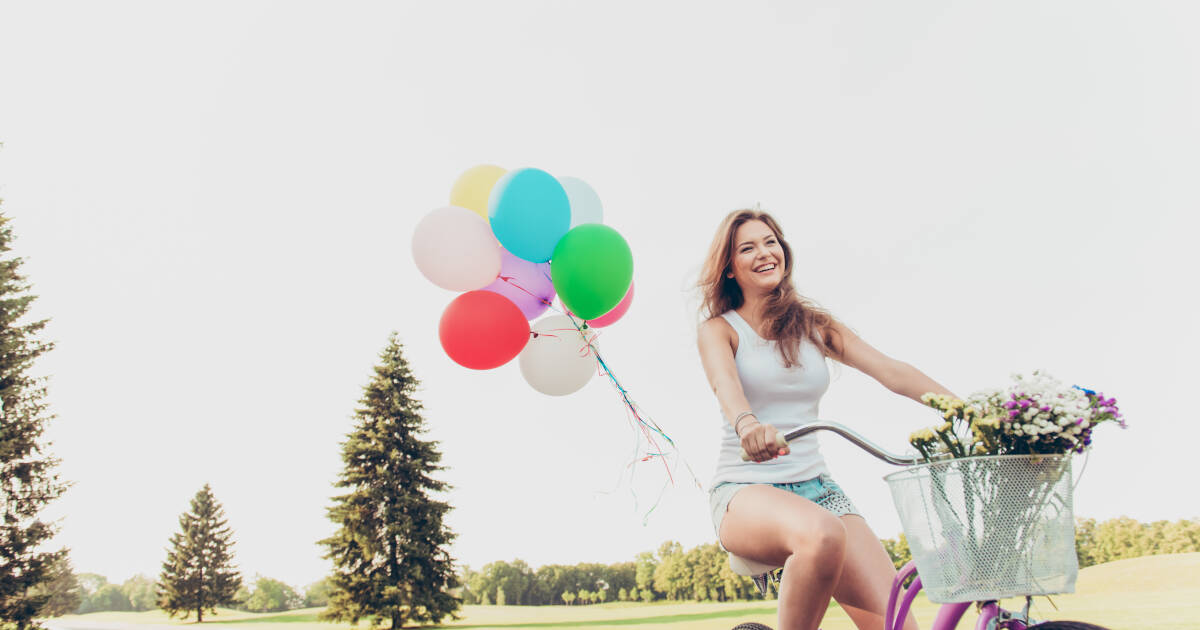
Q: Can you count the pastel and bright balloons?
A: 9